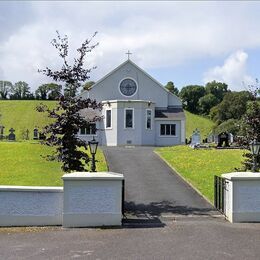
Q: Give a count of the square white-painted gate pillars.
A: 2